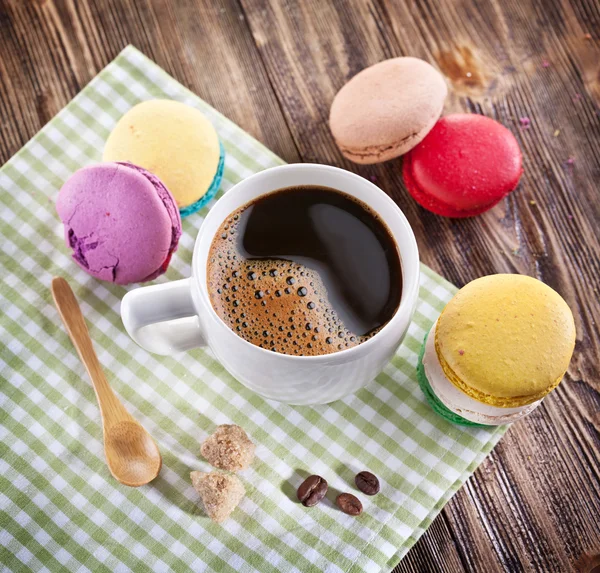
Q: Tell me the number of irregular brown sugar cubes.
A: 2